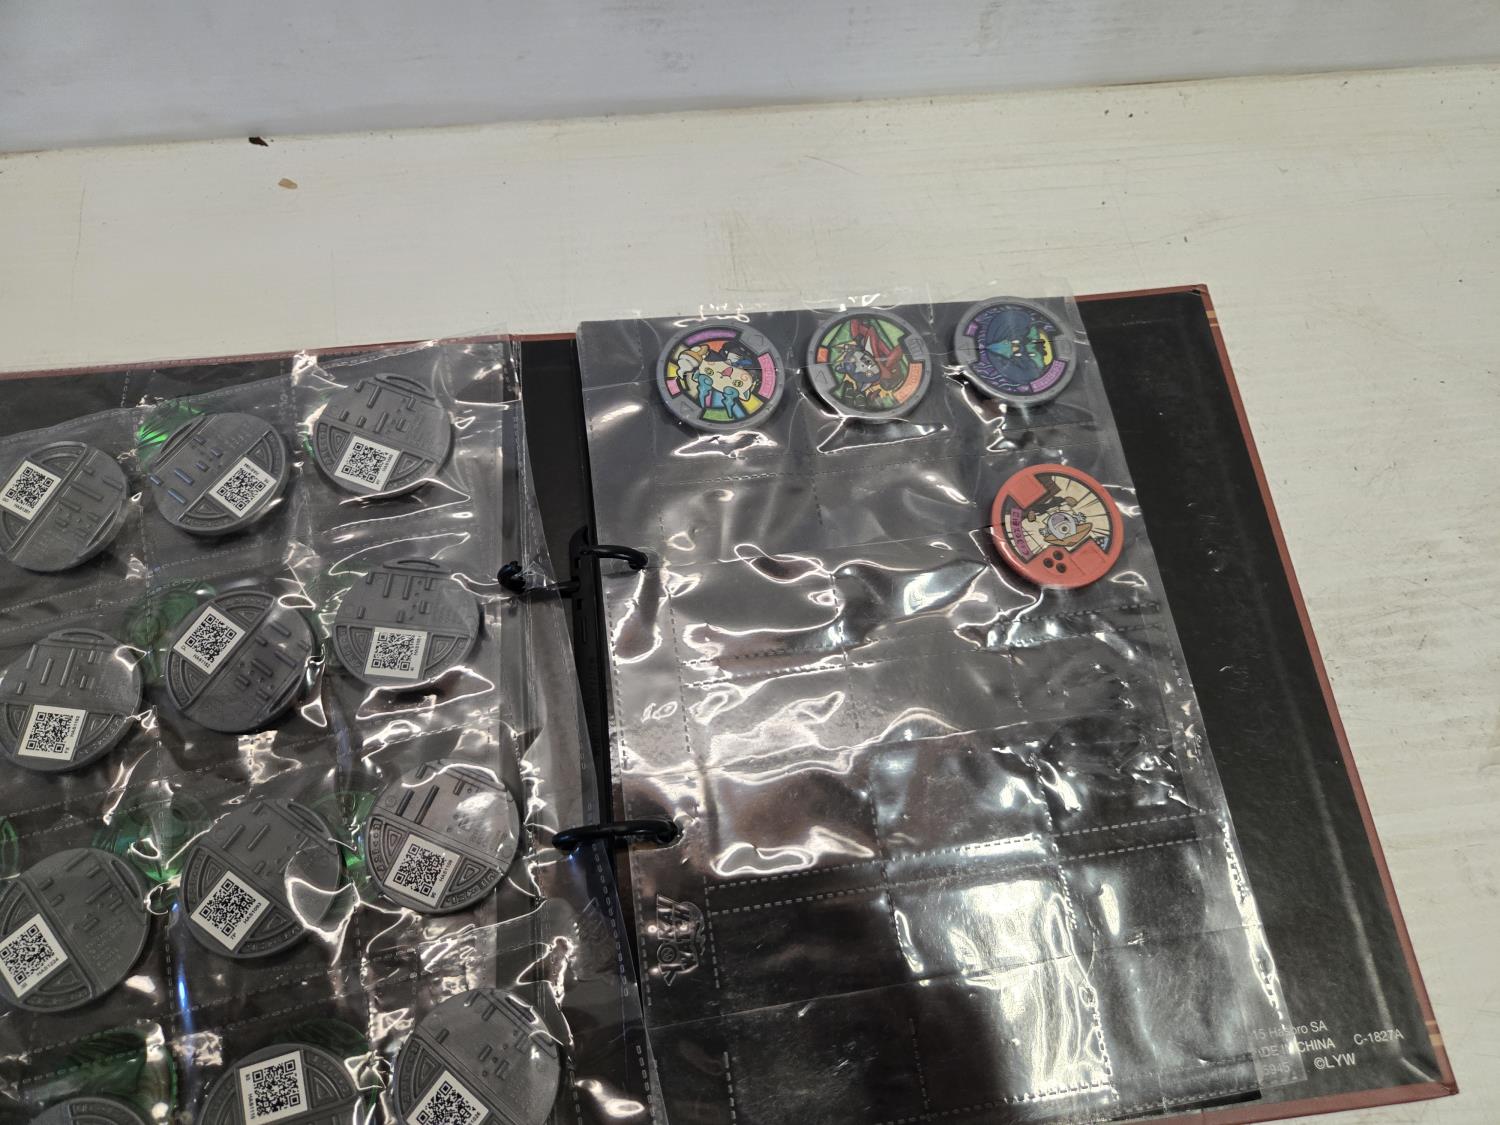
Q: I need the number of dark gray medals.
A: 12